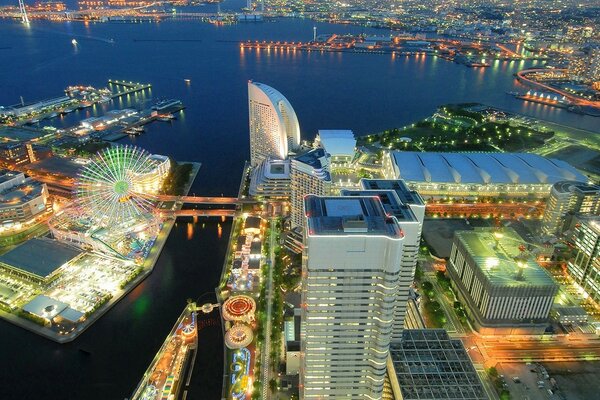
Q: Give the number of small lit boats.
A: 2